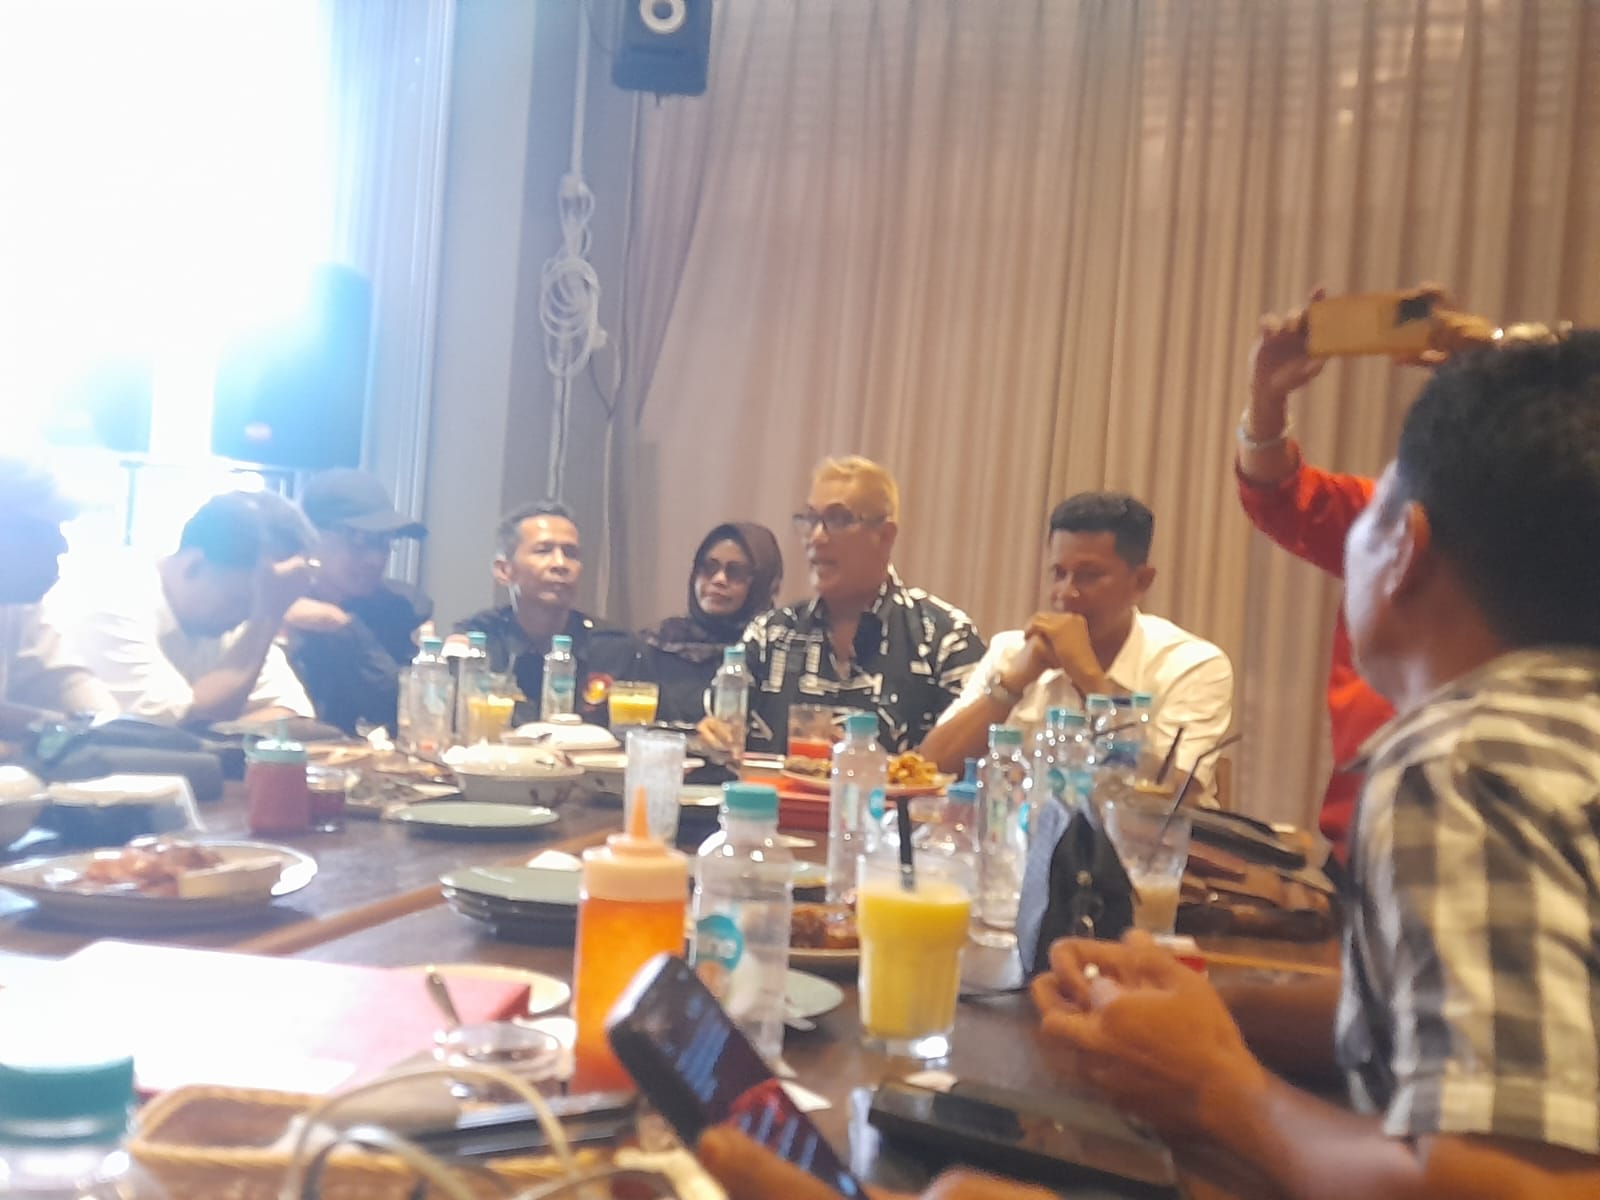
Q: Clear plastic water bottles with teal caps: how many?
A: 12